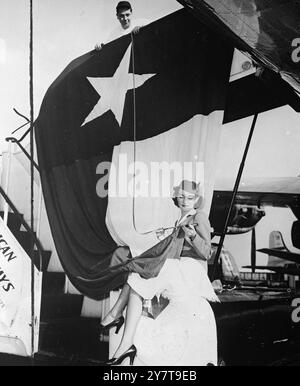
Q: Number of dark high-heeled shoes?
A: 2